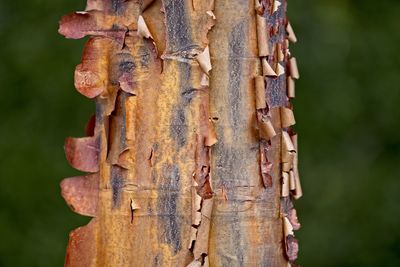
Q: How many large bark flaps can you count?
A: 5